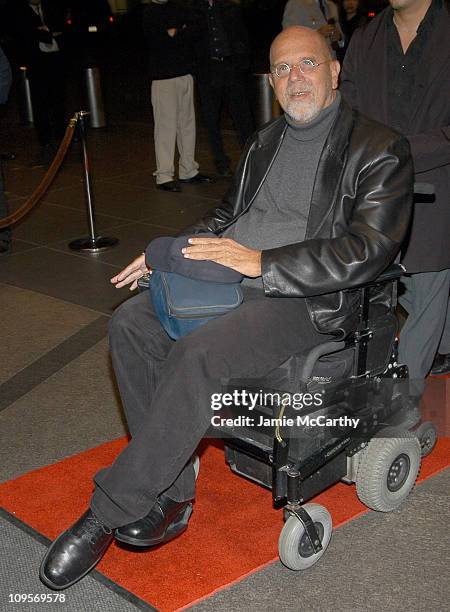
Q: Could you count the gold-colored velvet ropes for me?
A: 1